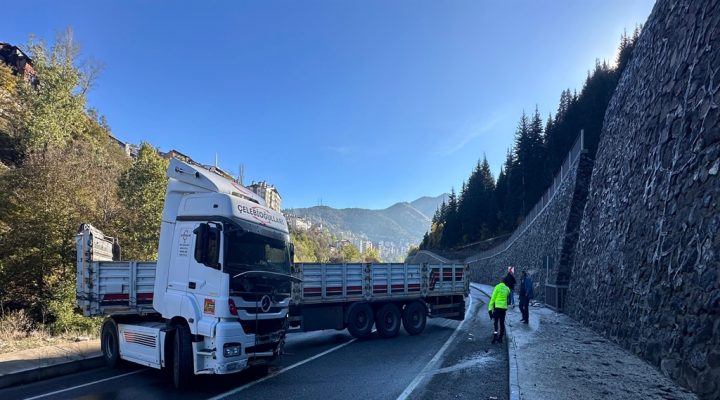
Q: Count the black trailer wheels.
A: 3